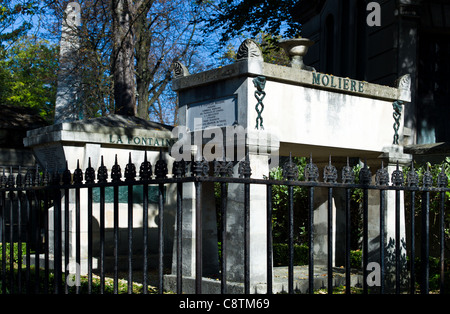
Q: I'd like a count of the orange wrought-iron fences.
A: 0